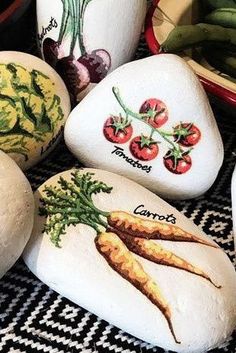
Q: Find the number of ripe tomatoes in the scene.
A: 5